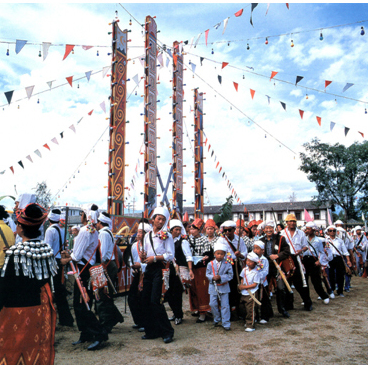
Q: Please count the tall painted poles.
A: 4